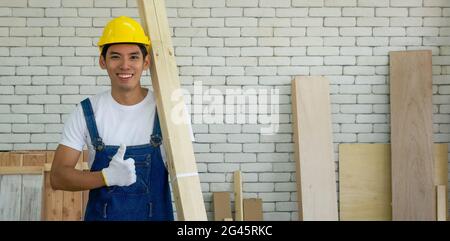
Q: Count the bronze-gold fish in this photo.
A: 0